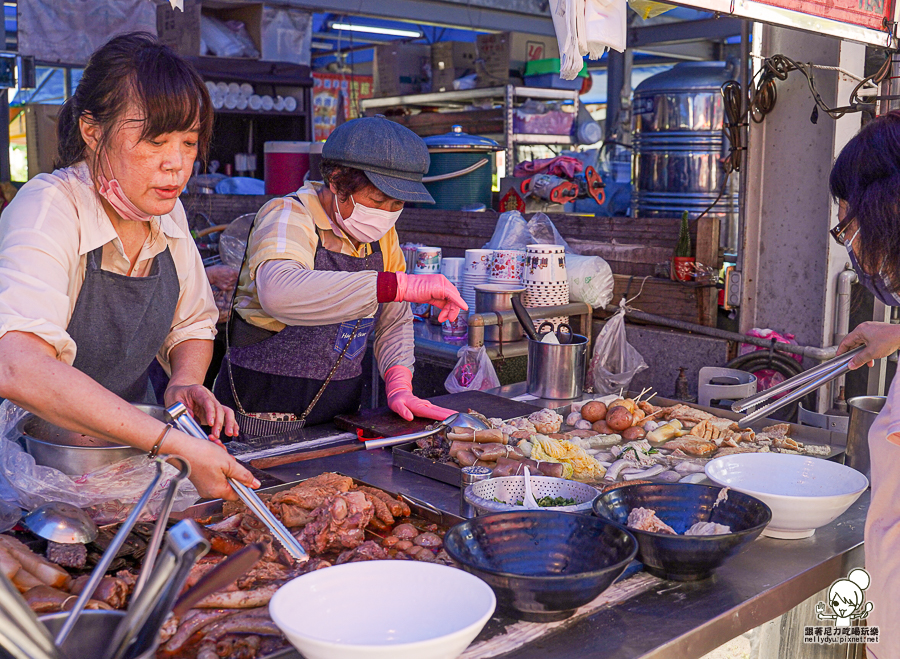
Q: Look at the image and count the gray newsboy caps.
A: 1